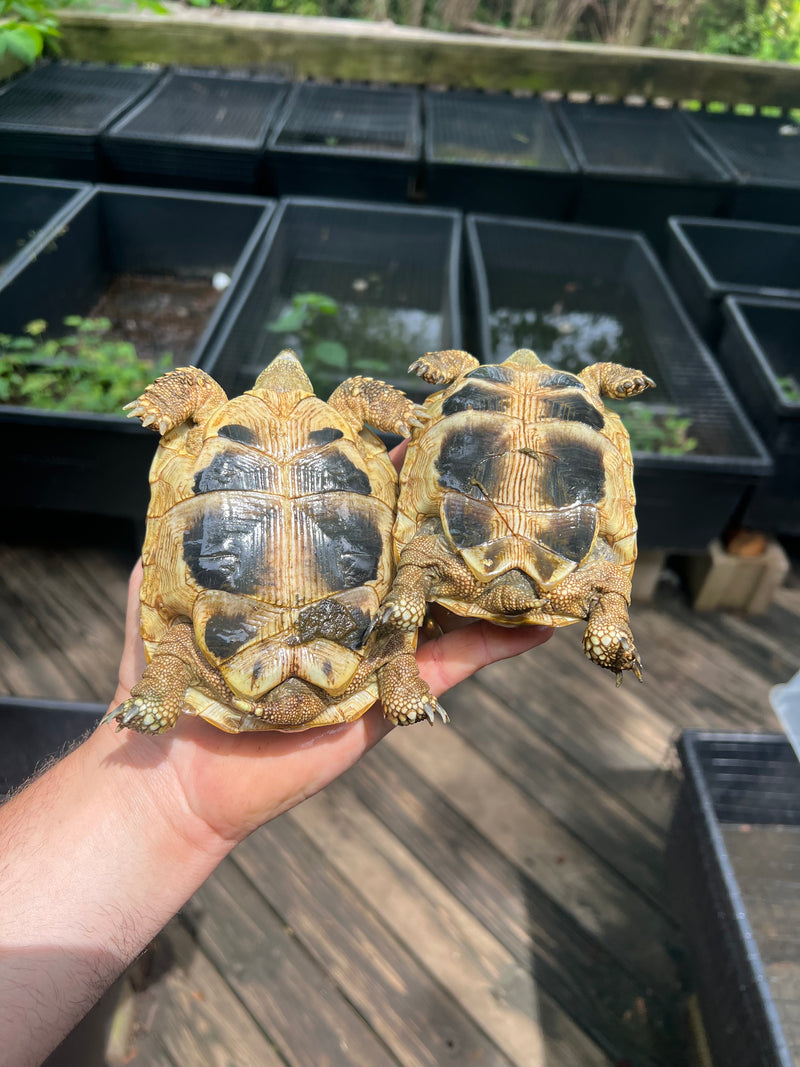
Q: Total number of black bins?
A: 14